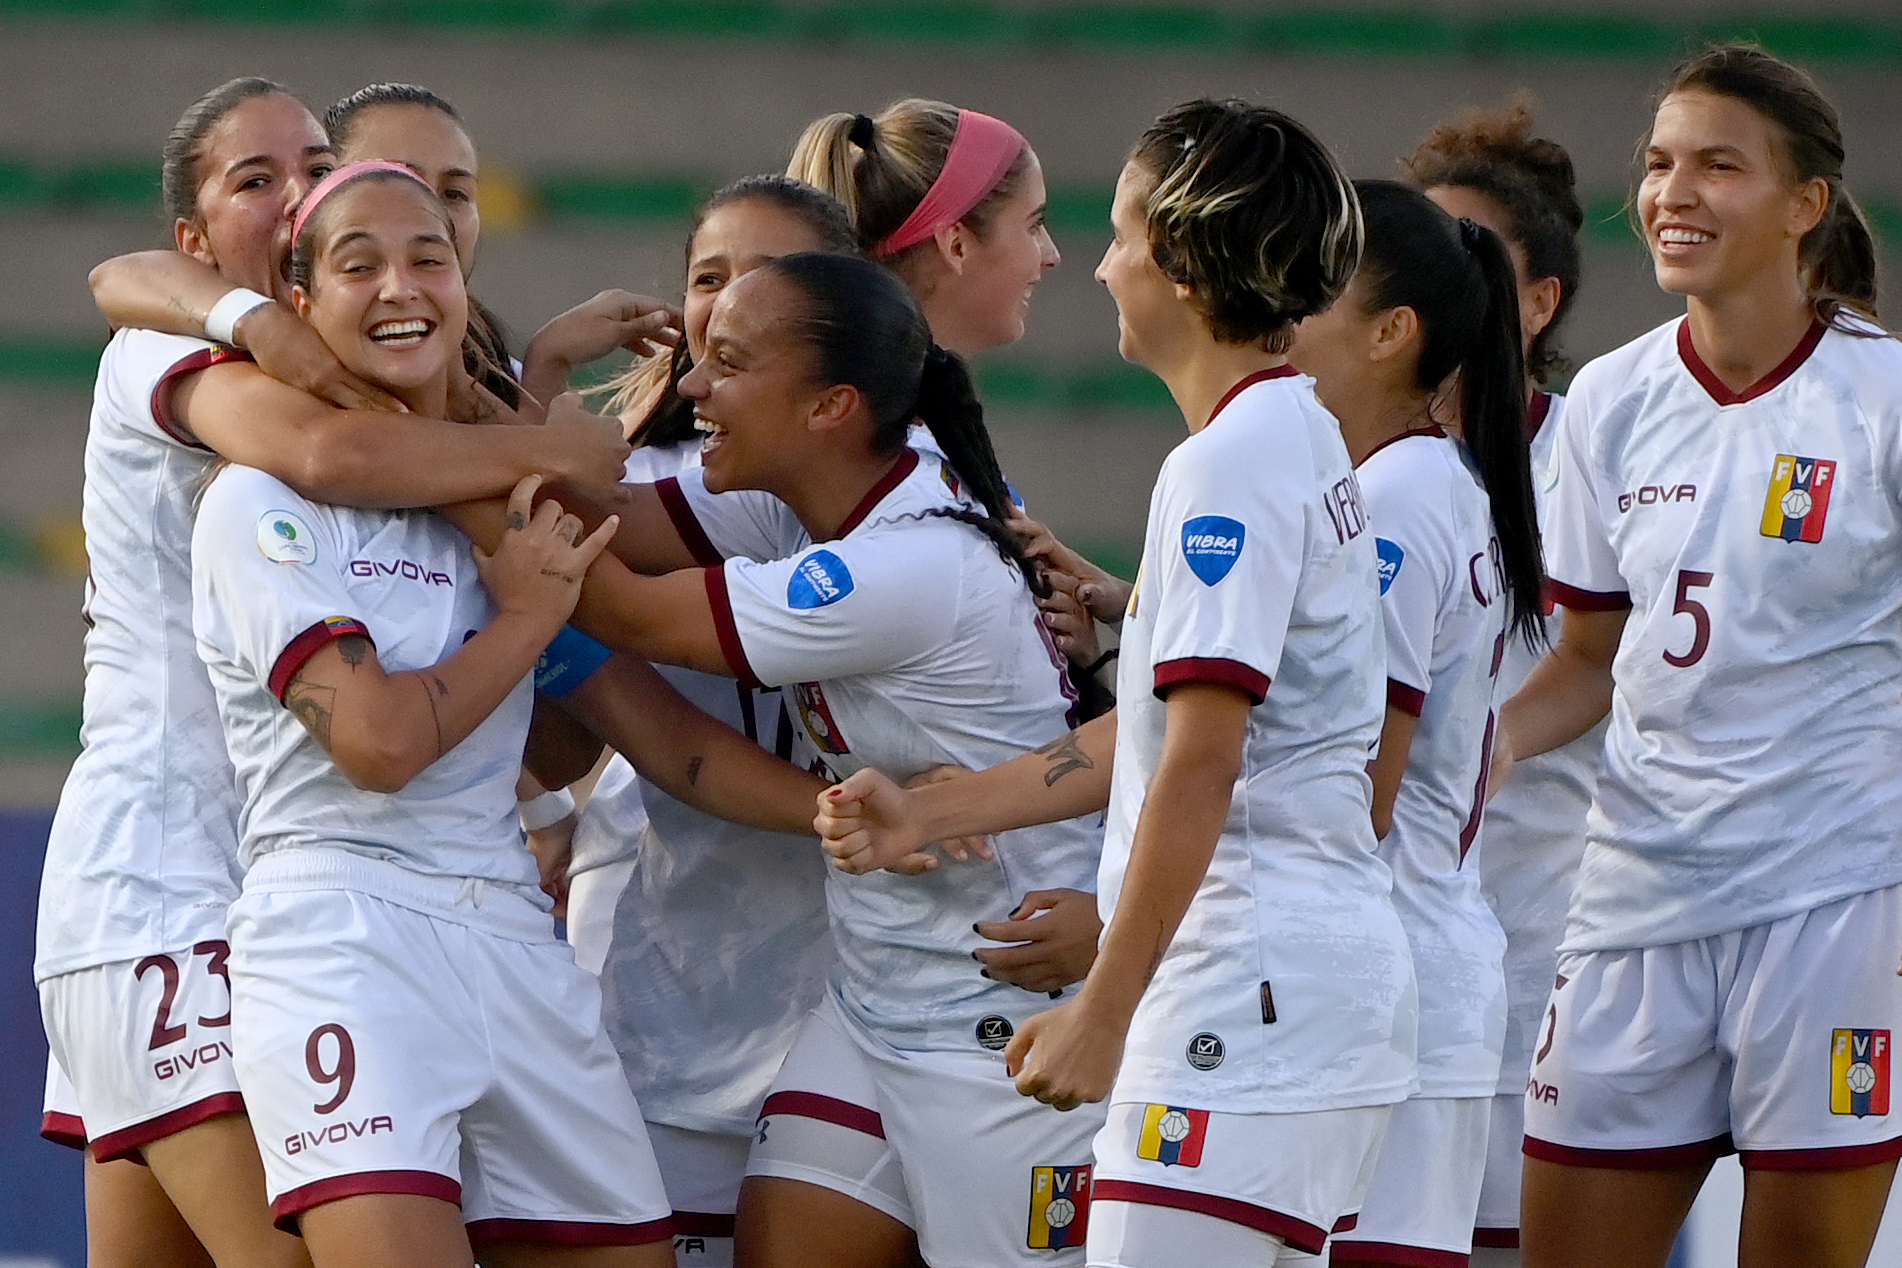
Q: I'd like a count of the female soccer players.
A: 10